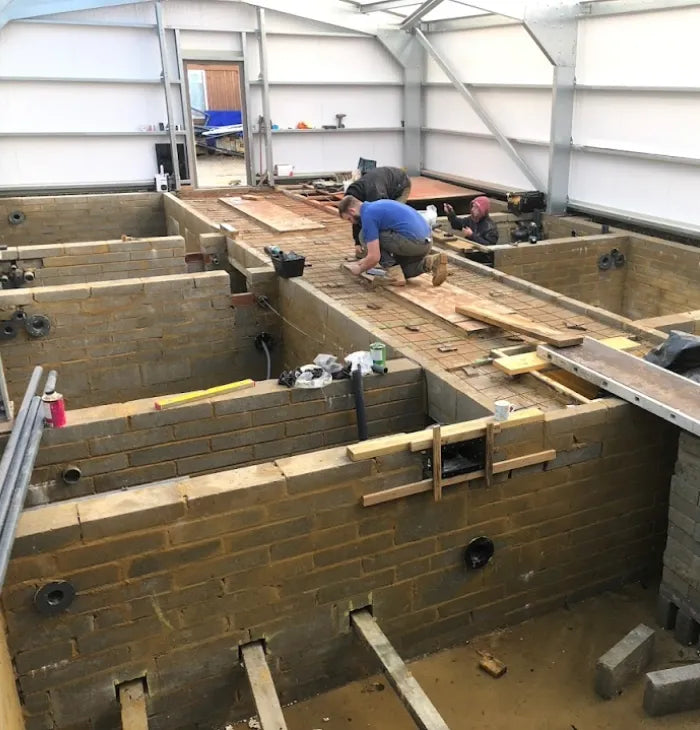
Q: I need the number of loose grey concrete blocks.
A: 2